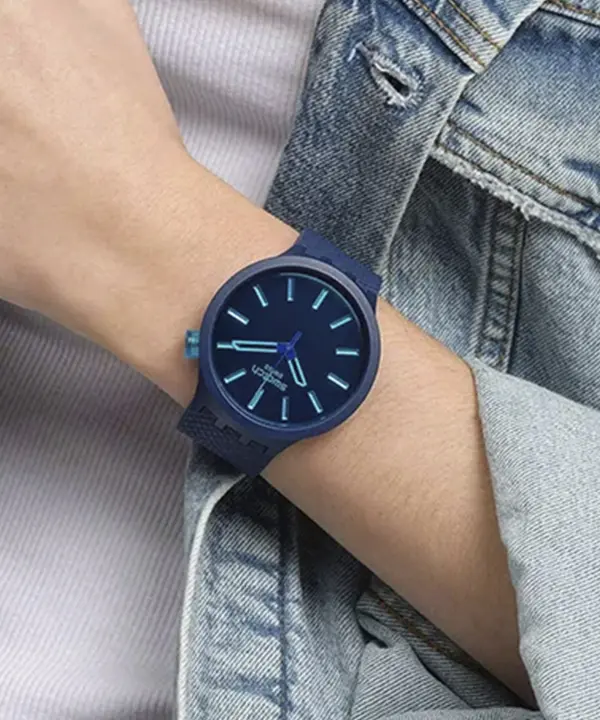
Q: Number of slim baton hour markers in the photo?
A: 12